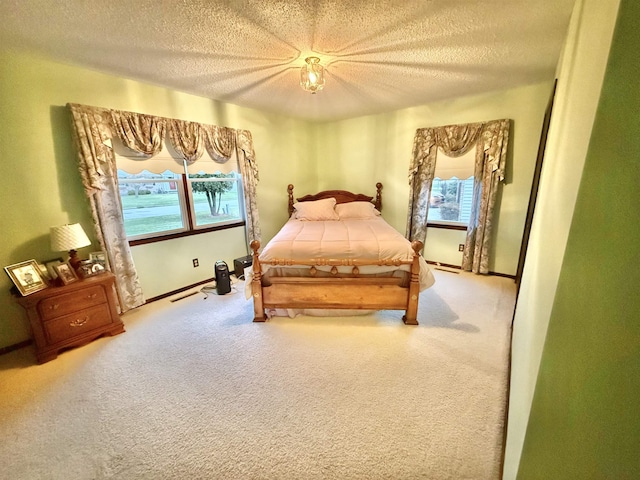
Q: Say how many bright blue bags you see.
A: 0